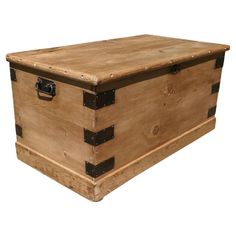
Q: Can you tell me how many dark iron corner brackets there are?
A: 8